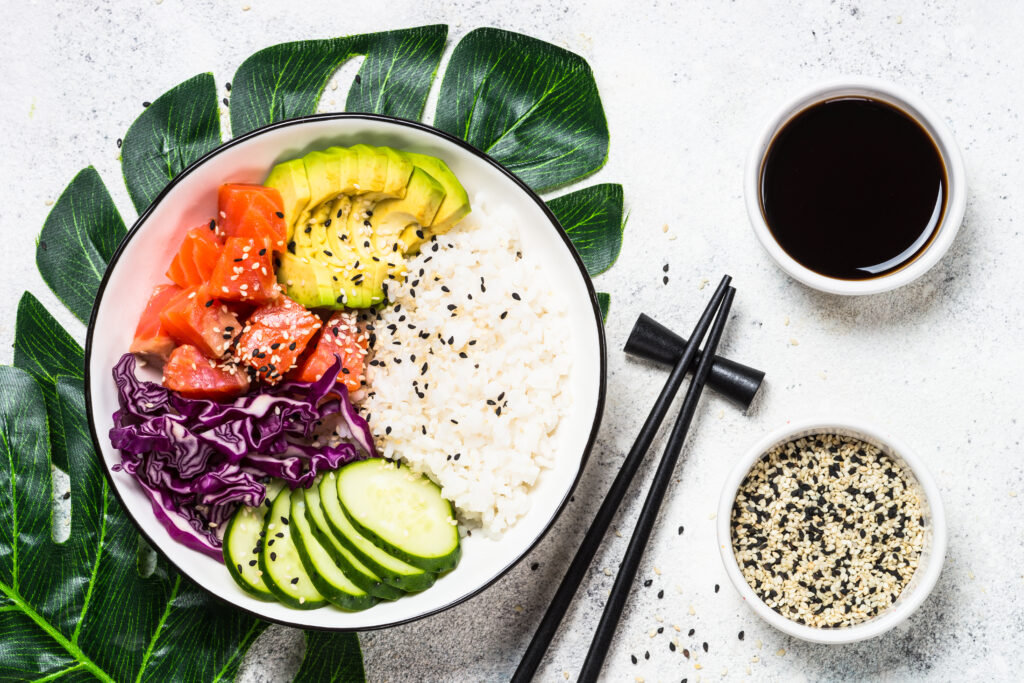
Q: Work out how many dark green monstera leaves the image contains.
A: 2